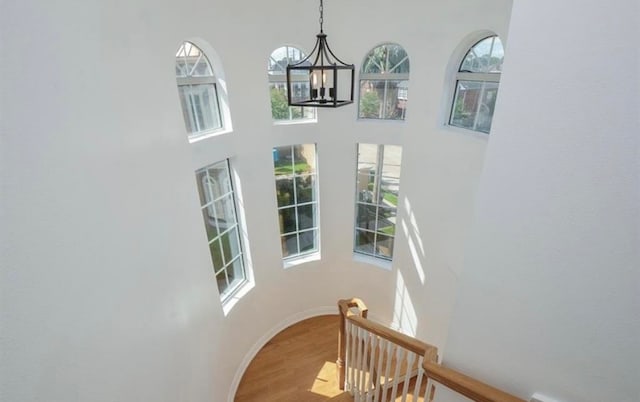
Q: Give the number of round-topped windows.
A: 4